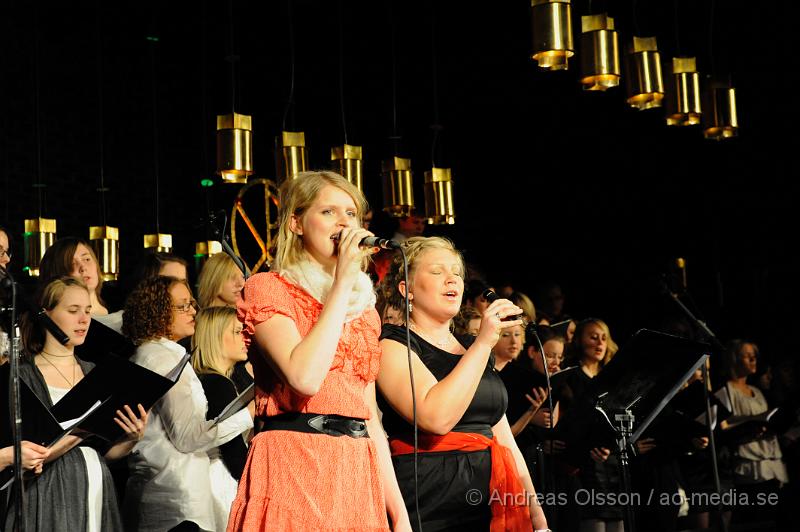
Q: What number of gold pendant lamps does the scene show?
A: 14